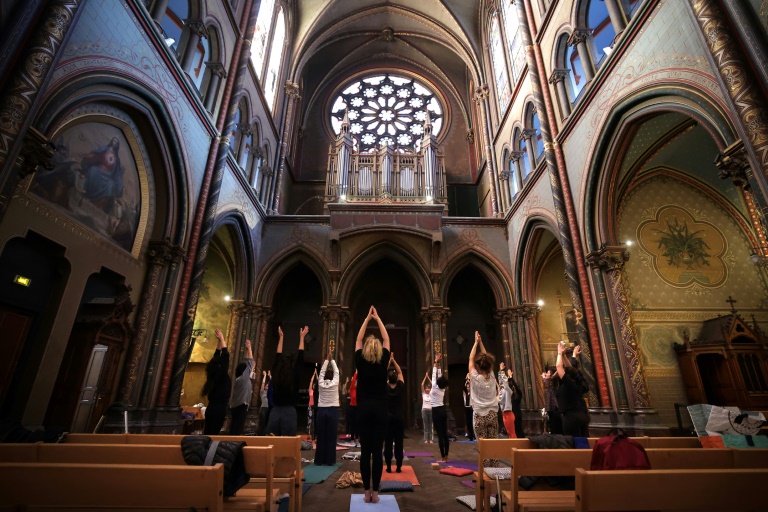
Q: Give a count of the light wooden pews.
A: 6